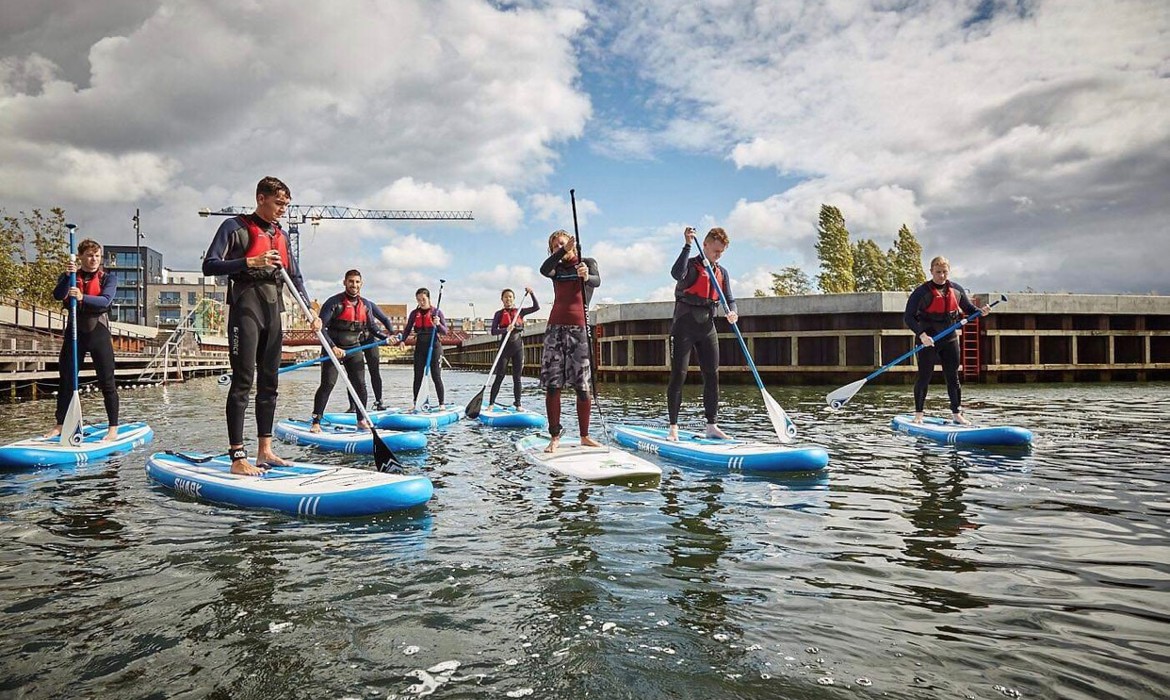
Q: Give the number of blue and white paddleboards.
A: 8